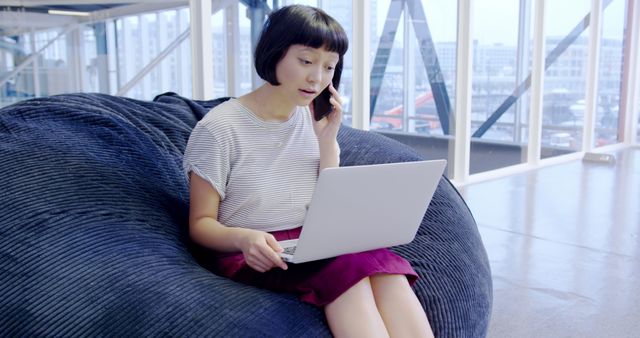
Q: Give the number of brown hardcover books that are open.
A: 0